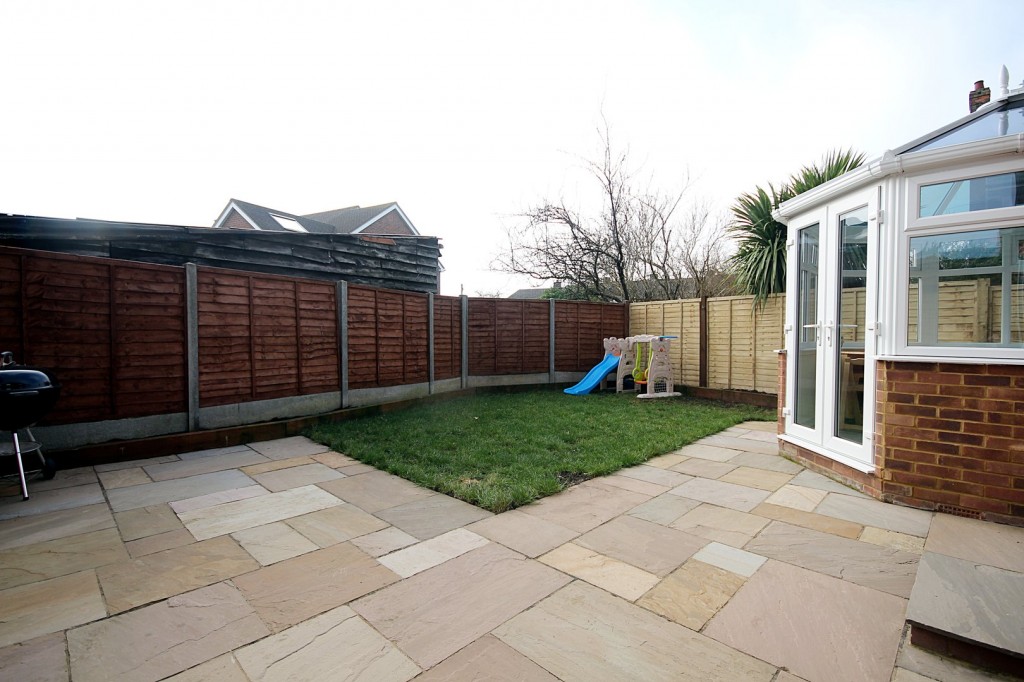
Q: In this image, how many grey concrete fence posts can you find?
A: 5